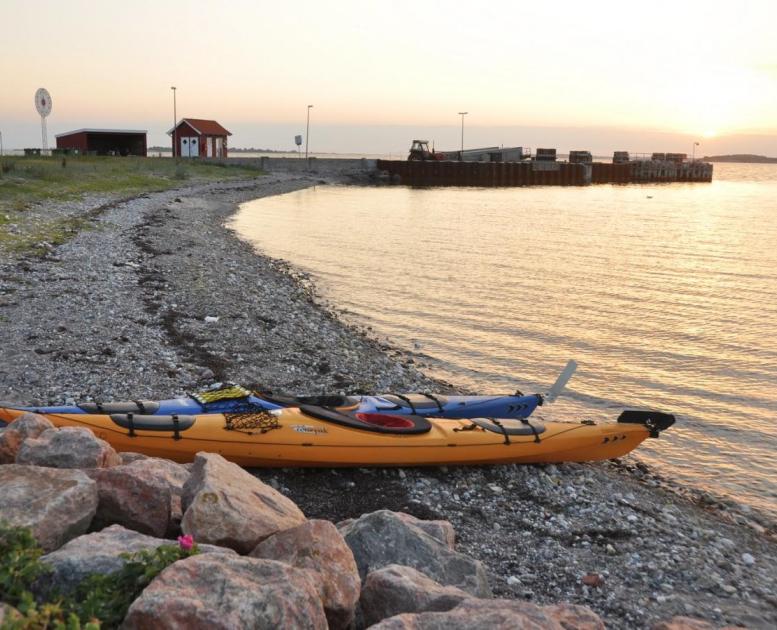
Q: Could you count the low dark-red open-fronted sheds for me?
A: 1